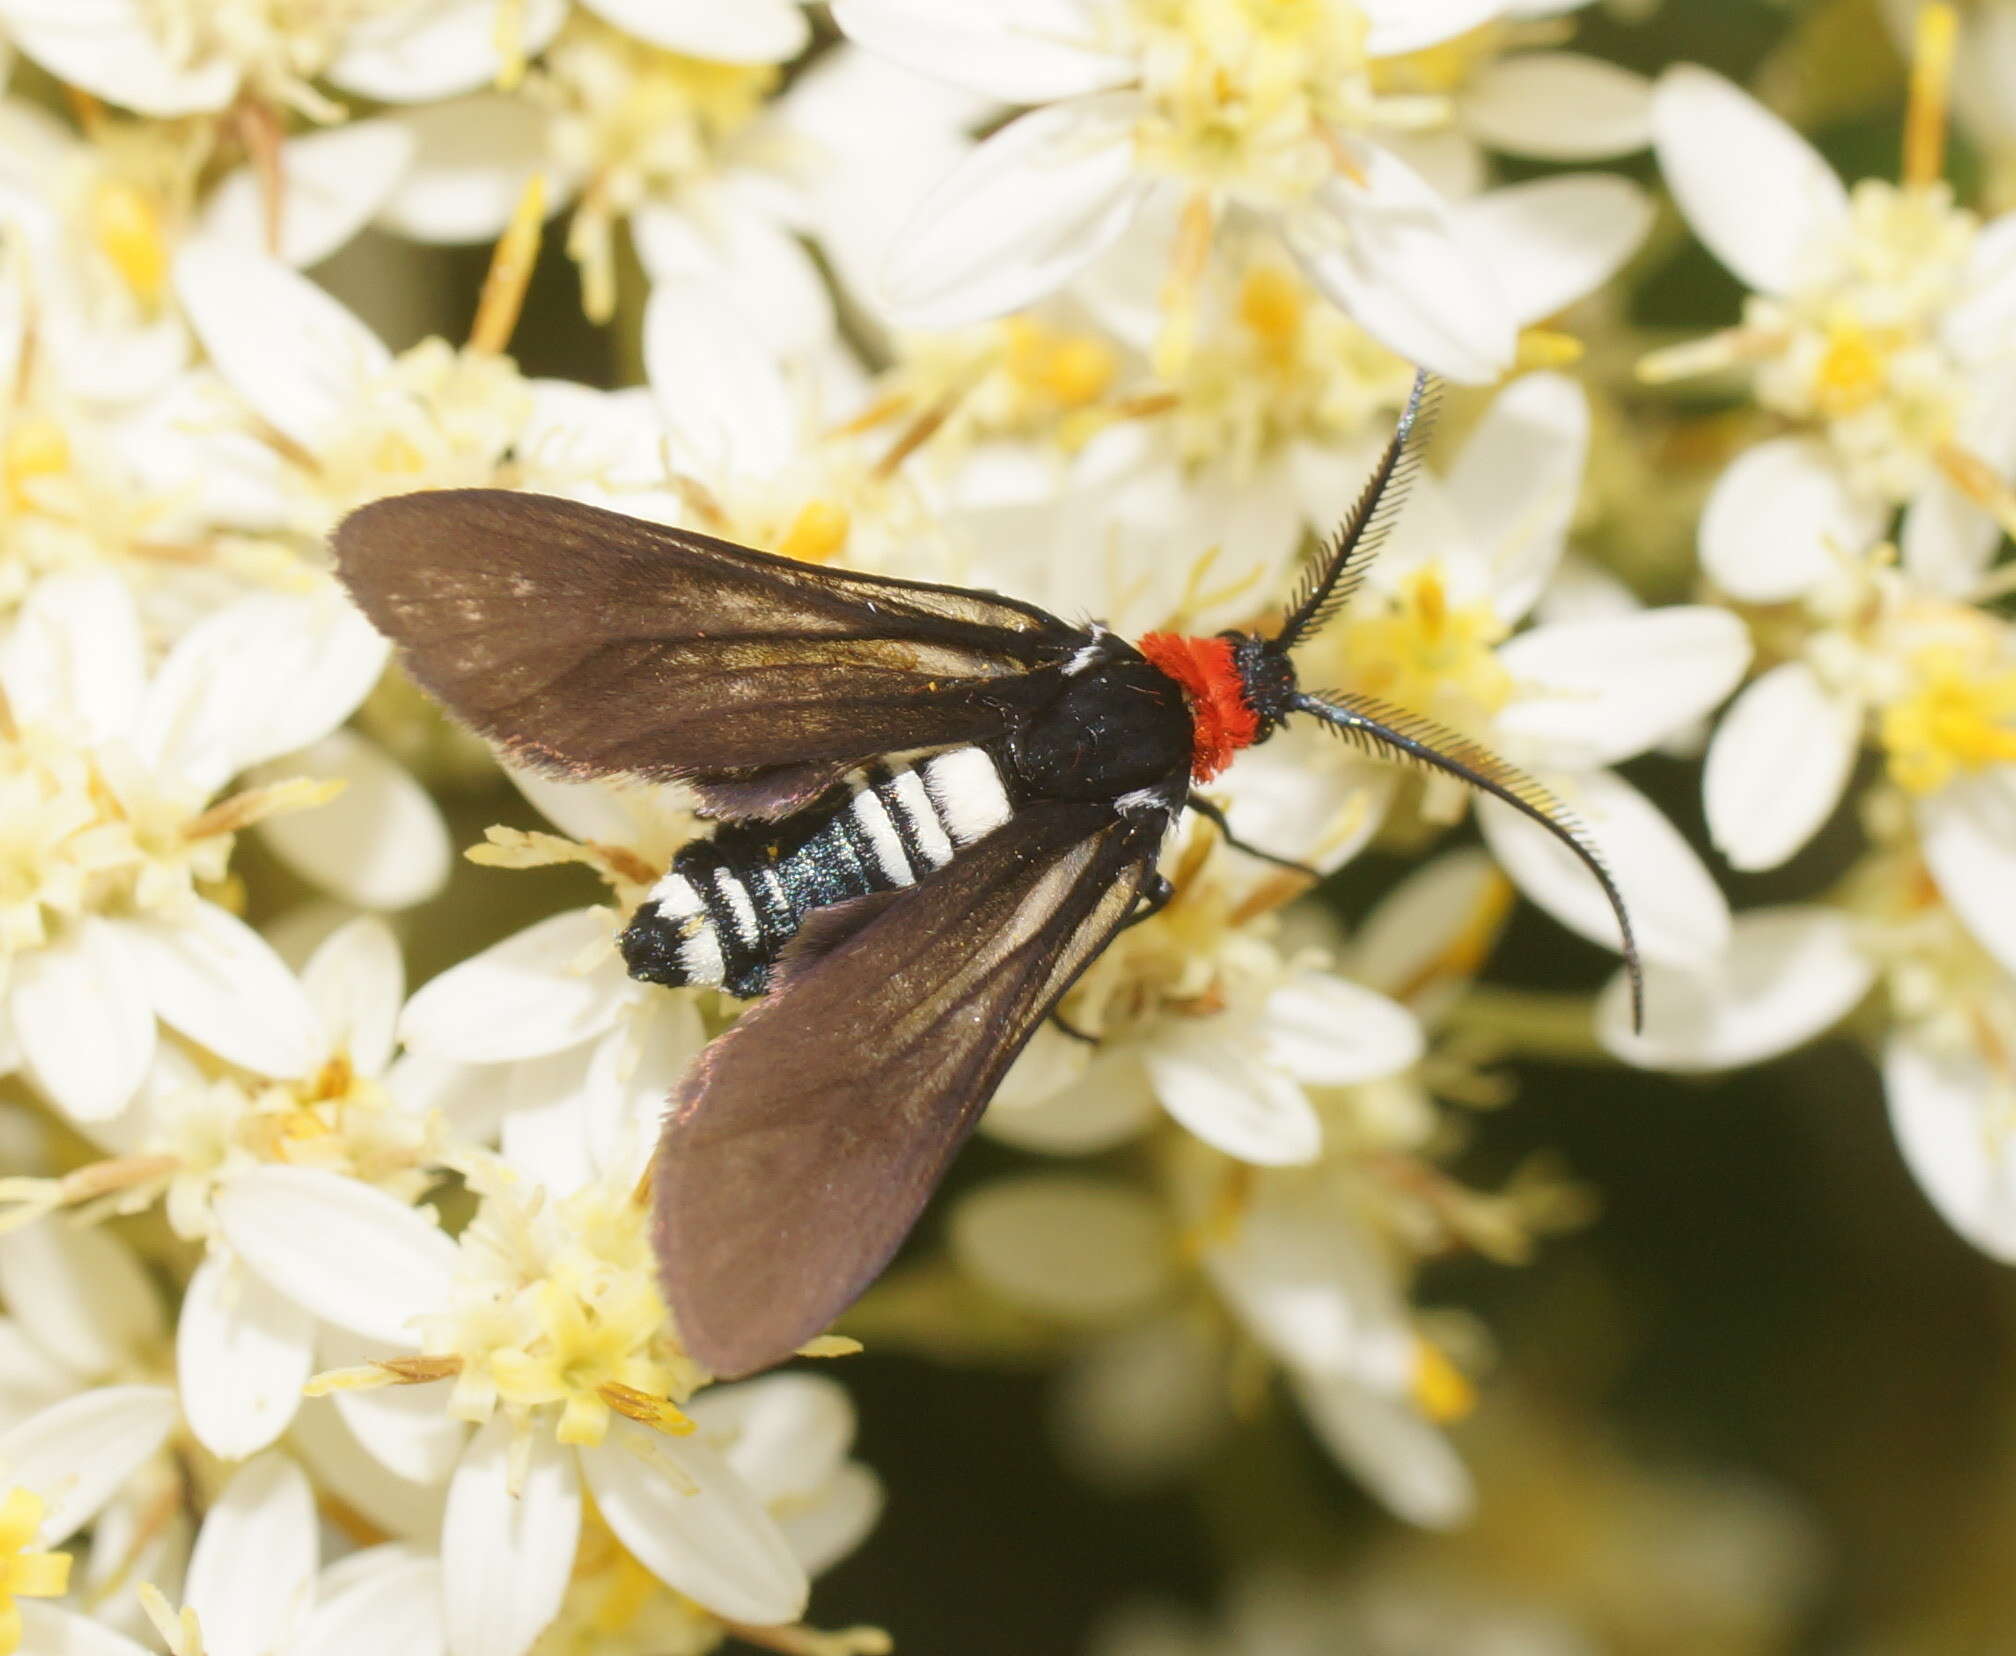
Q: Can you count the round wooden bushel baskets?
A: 0